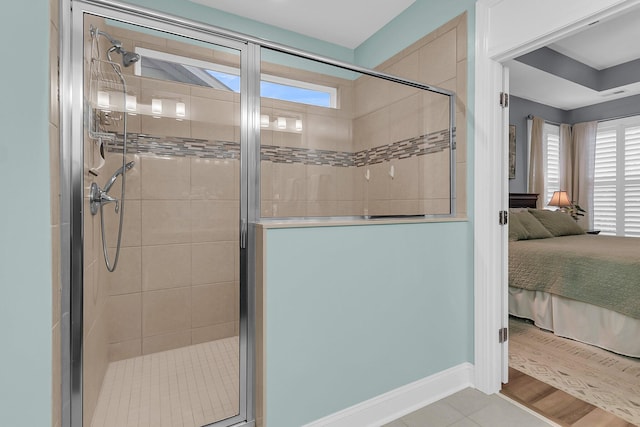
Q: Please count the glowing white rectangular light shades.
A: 7